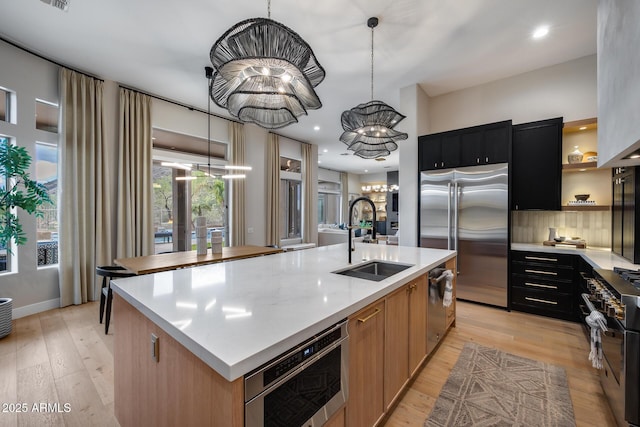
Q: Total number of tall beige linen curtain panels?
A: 6